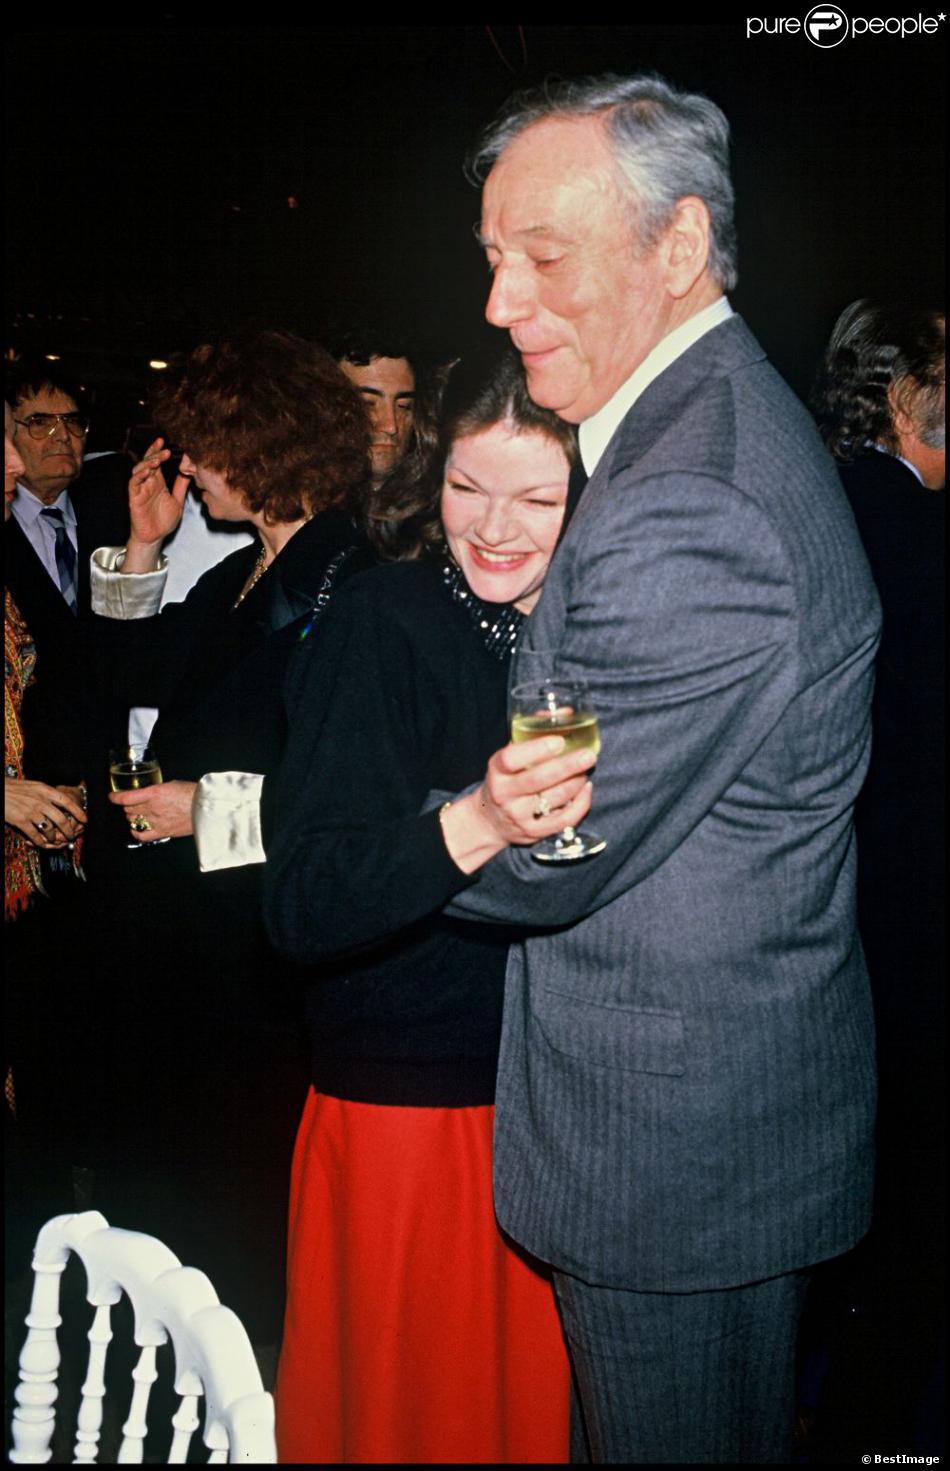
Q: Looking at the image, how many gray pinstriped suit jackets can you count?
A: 1